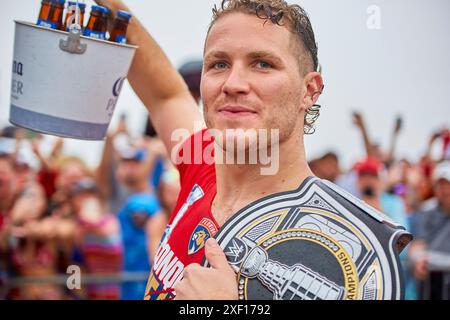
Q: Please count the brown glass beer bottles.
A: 5